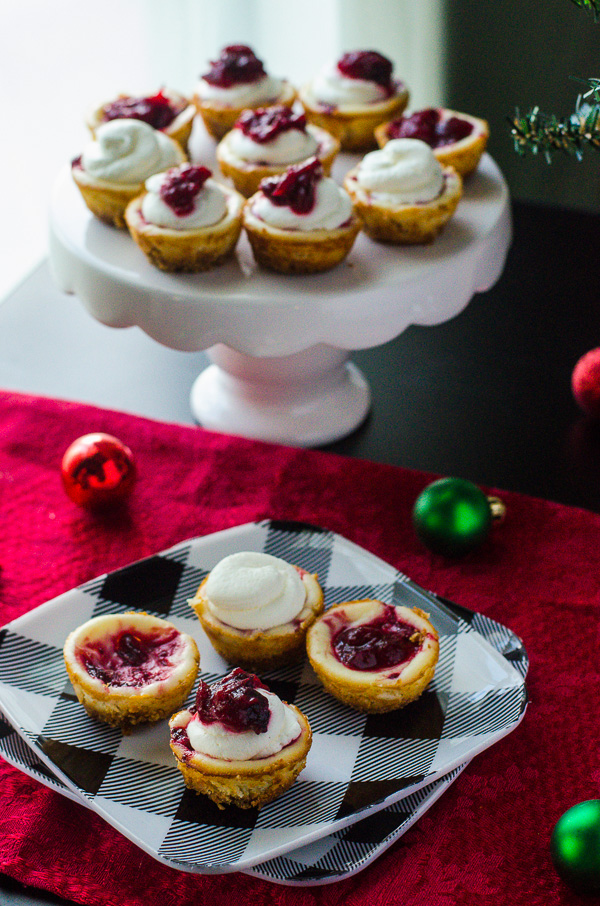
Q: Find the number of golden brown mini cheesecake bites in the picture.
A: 13